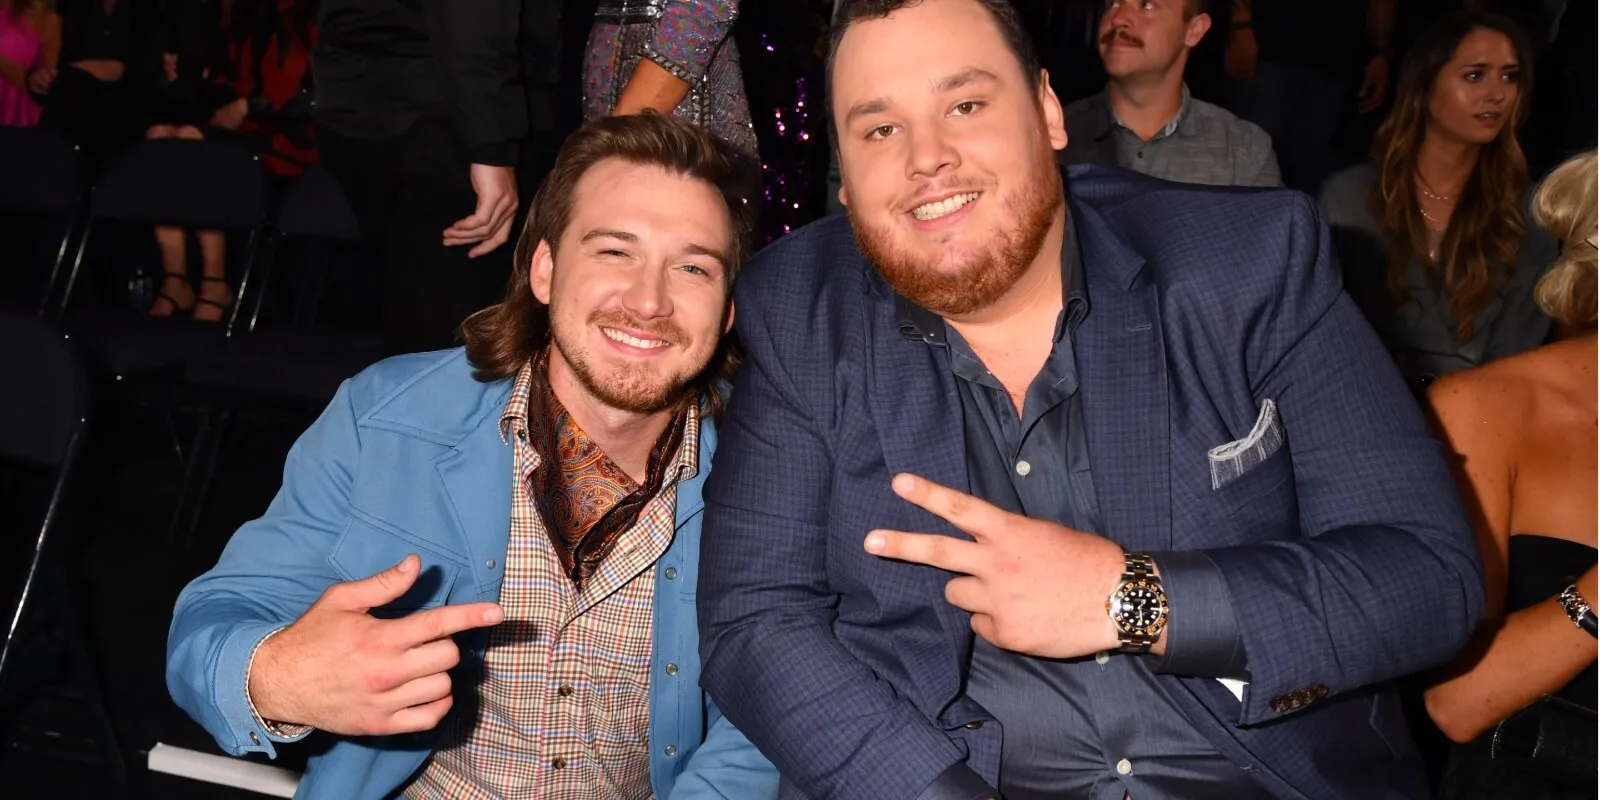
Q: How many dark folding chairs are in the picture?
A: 4